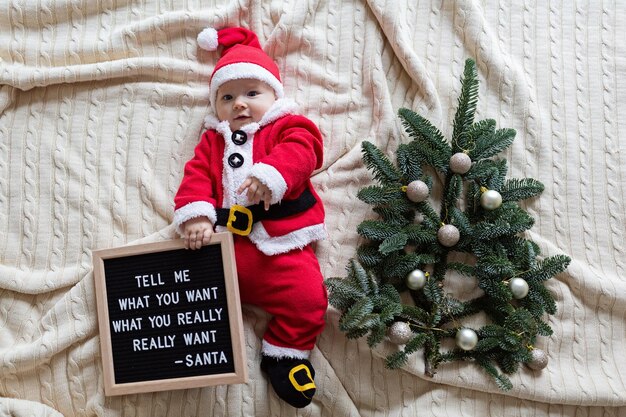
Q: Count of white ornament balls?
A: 4